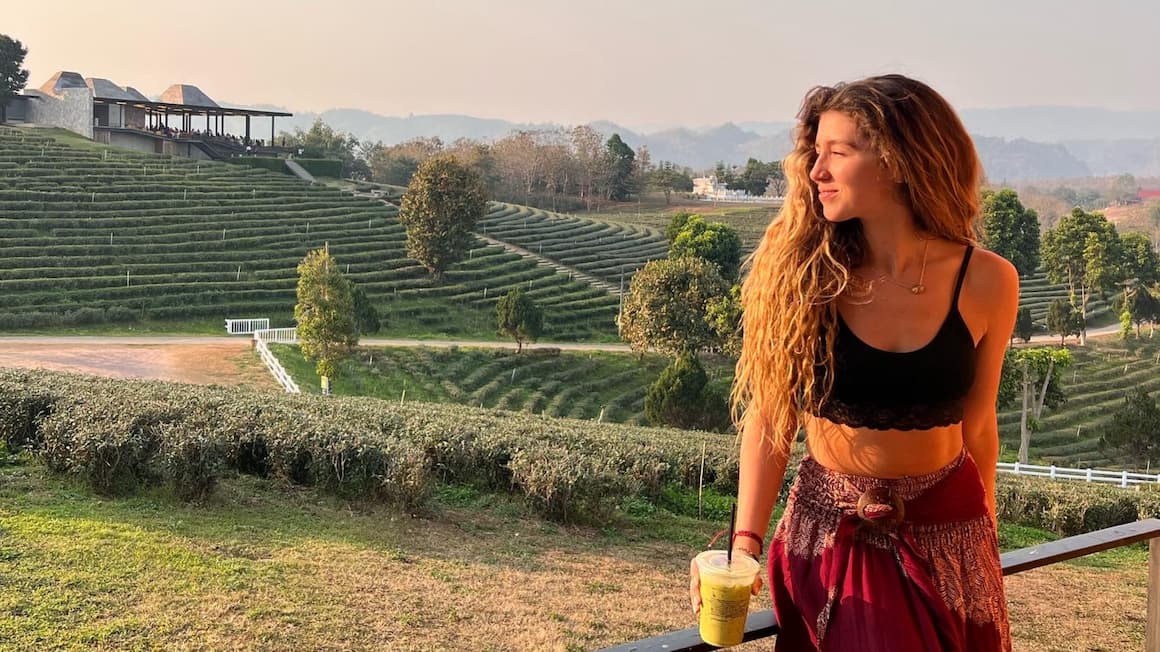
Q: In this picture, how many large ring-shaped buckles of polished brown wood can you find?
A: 1